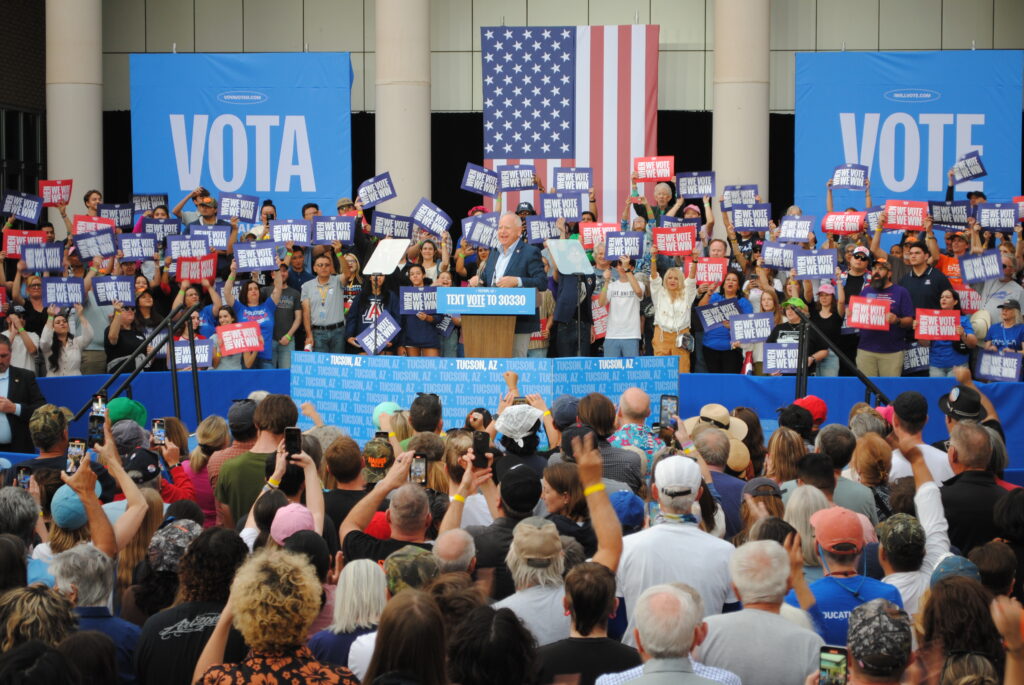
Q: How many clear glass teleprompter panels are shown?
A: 2